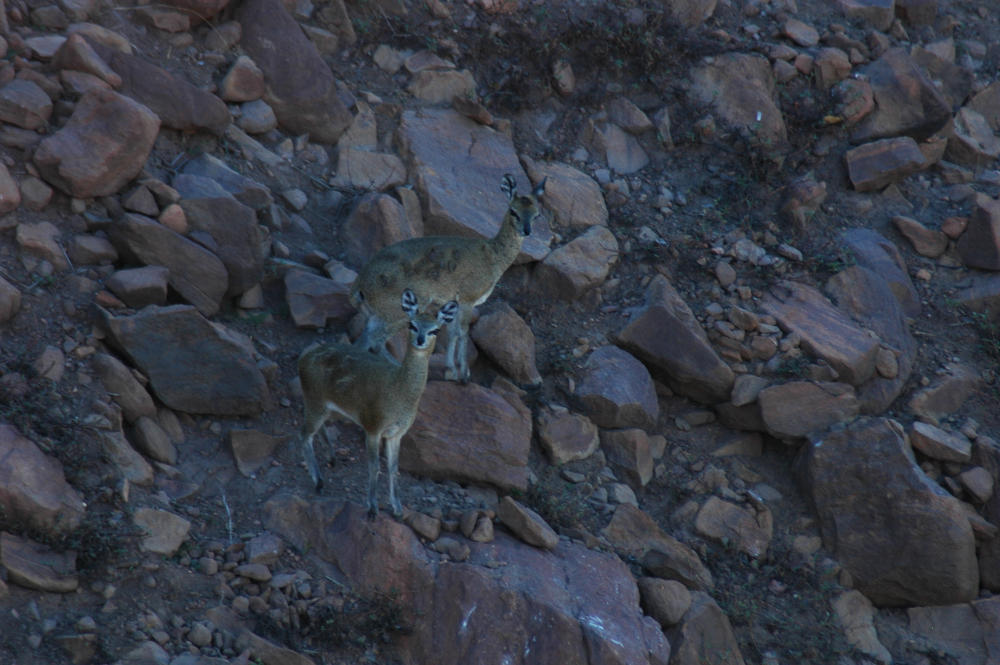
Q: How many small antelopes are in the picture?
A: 2